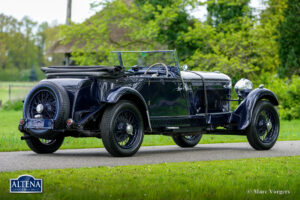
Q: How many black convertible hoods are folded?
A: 1